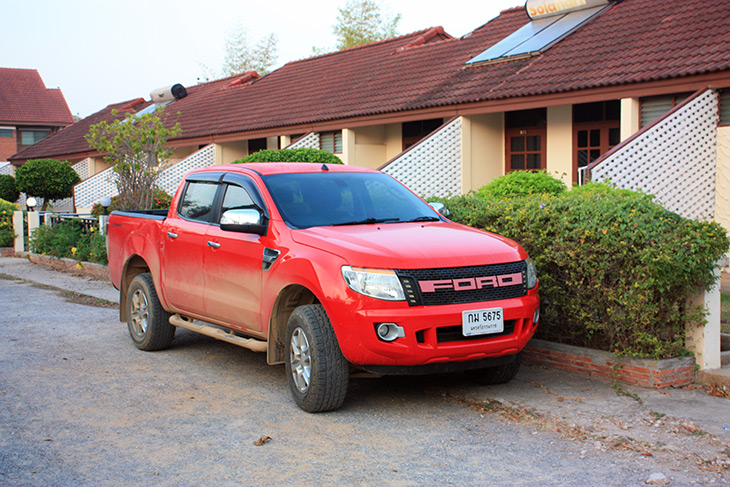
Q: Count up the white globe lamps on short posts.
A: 2